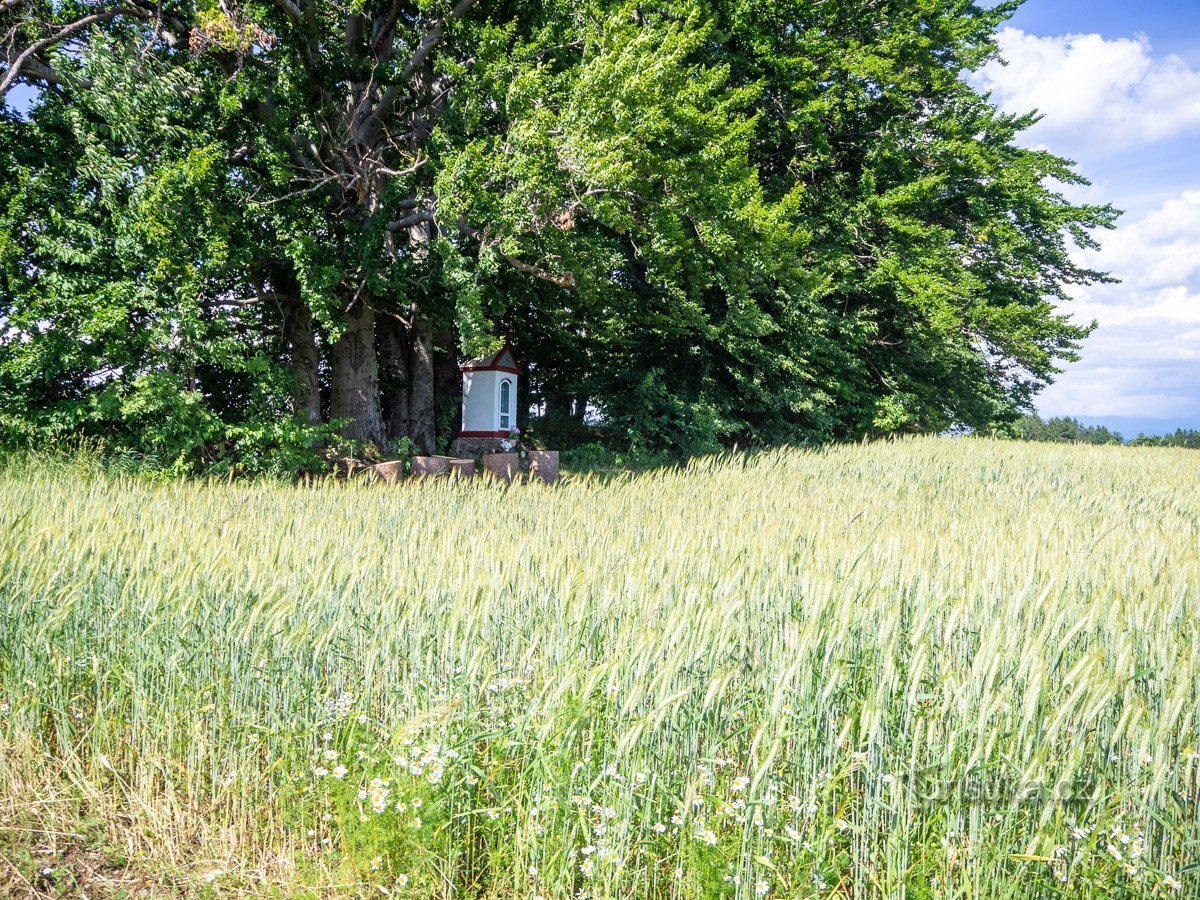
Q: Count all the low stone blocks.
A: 5